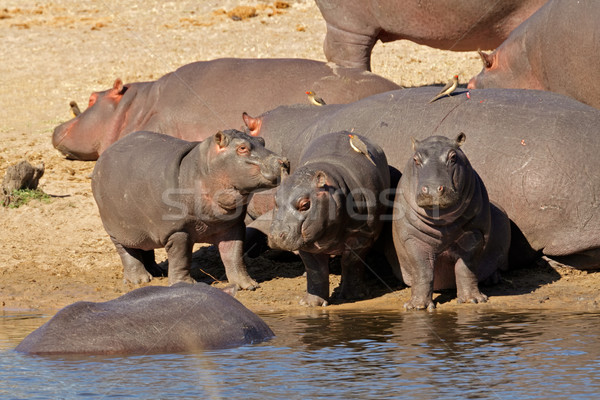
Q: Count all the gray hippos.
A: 8